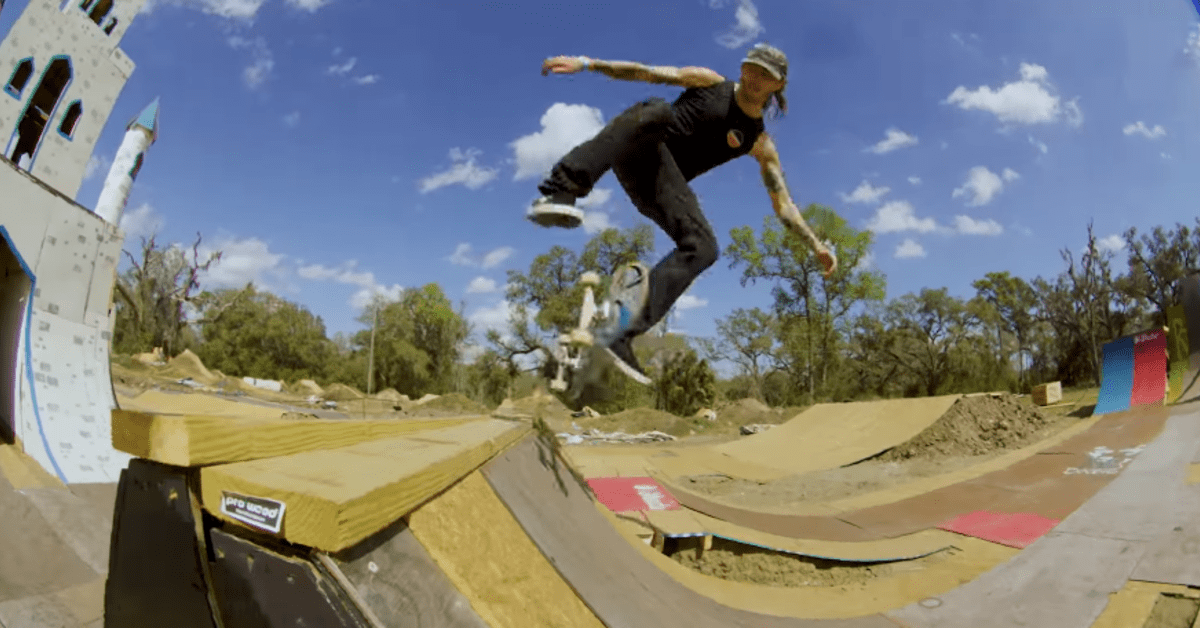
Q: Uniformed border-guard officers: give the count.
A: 0